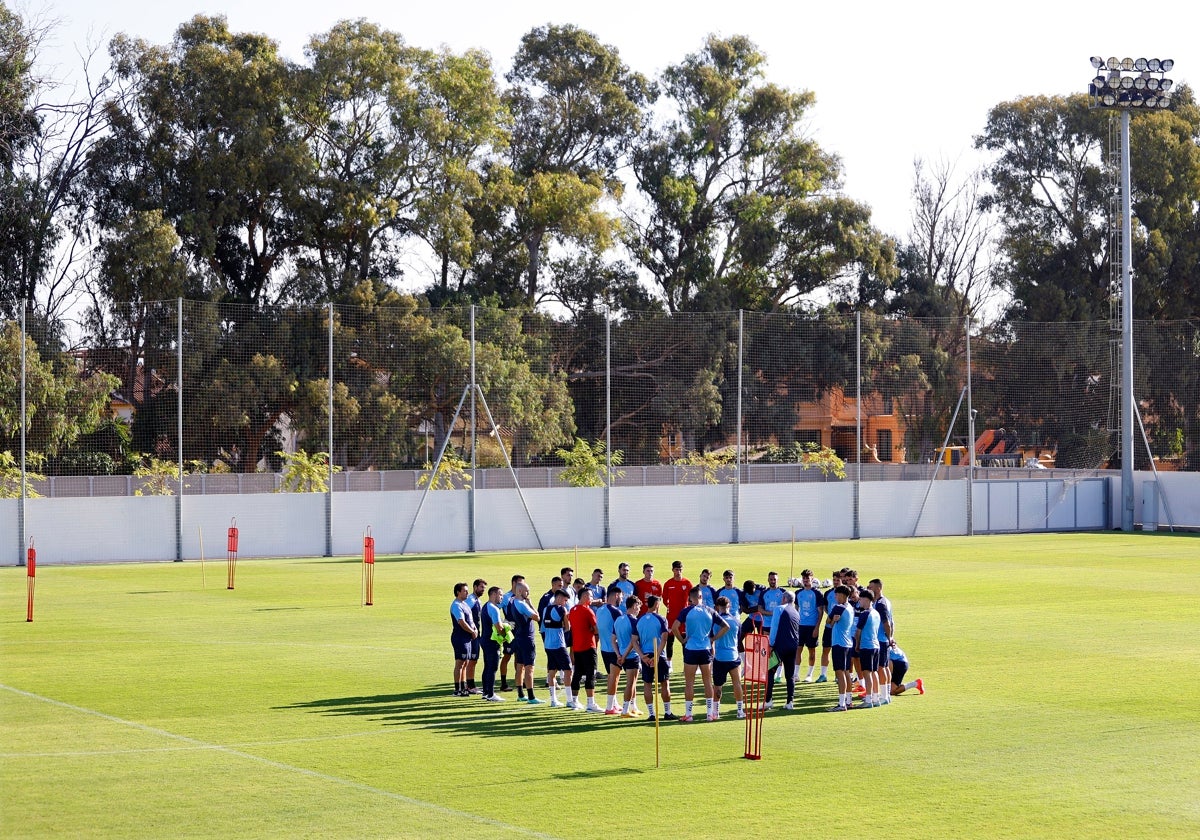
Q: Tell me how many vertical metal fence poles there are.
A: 8